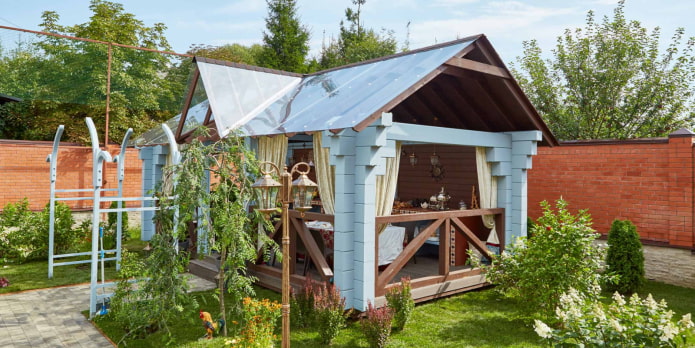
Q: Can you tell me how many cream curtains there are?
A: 4